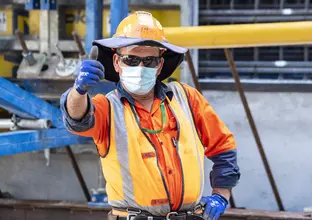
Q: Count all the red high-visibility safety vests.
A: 0